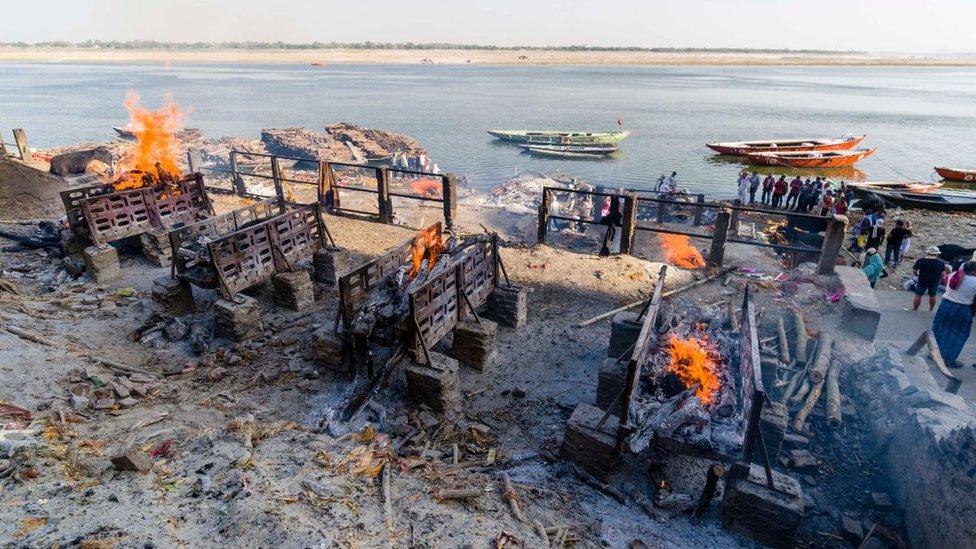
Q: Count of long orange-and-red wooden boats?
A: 3